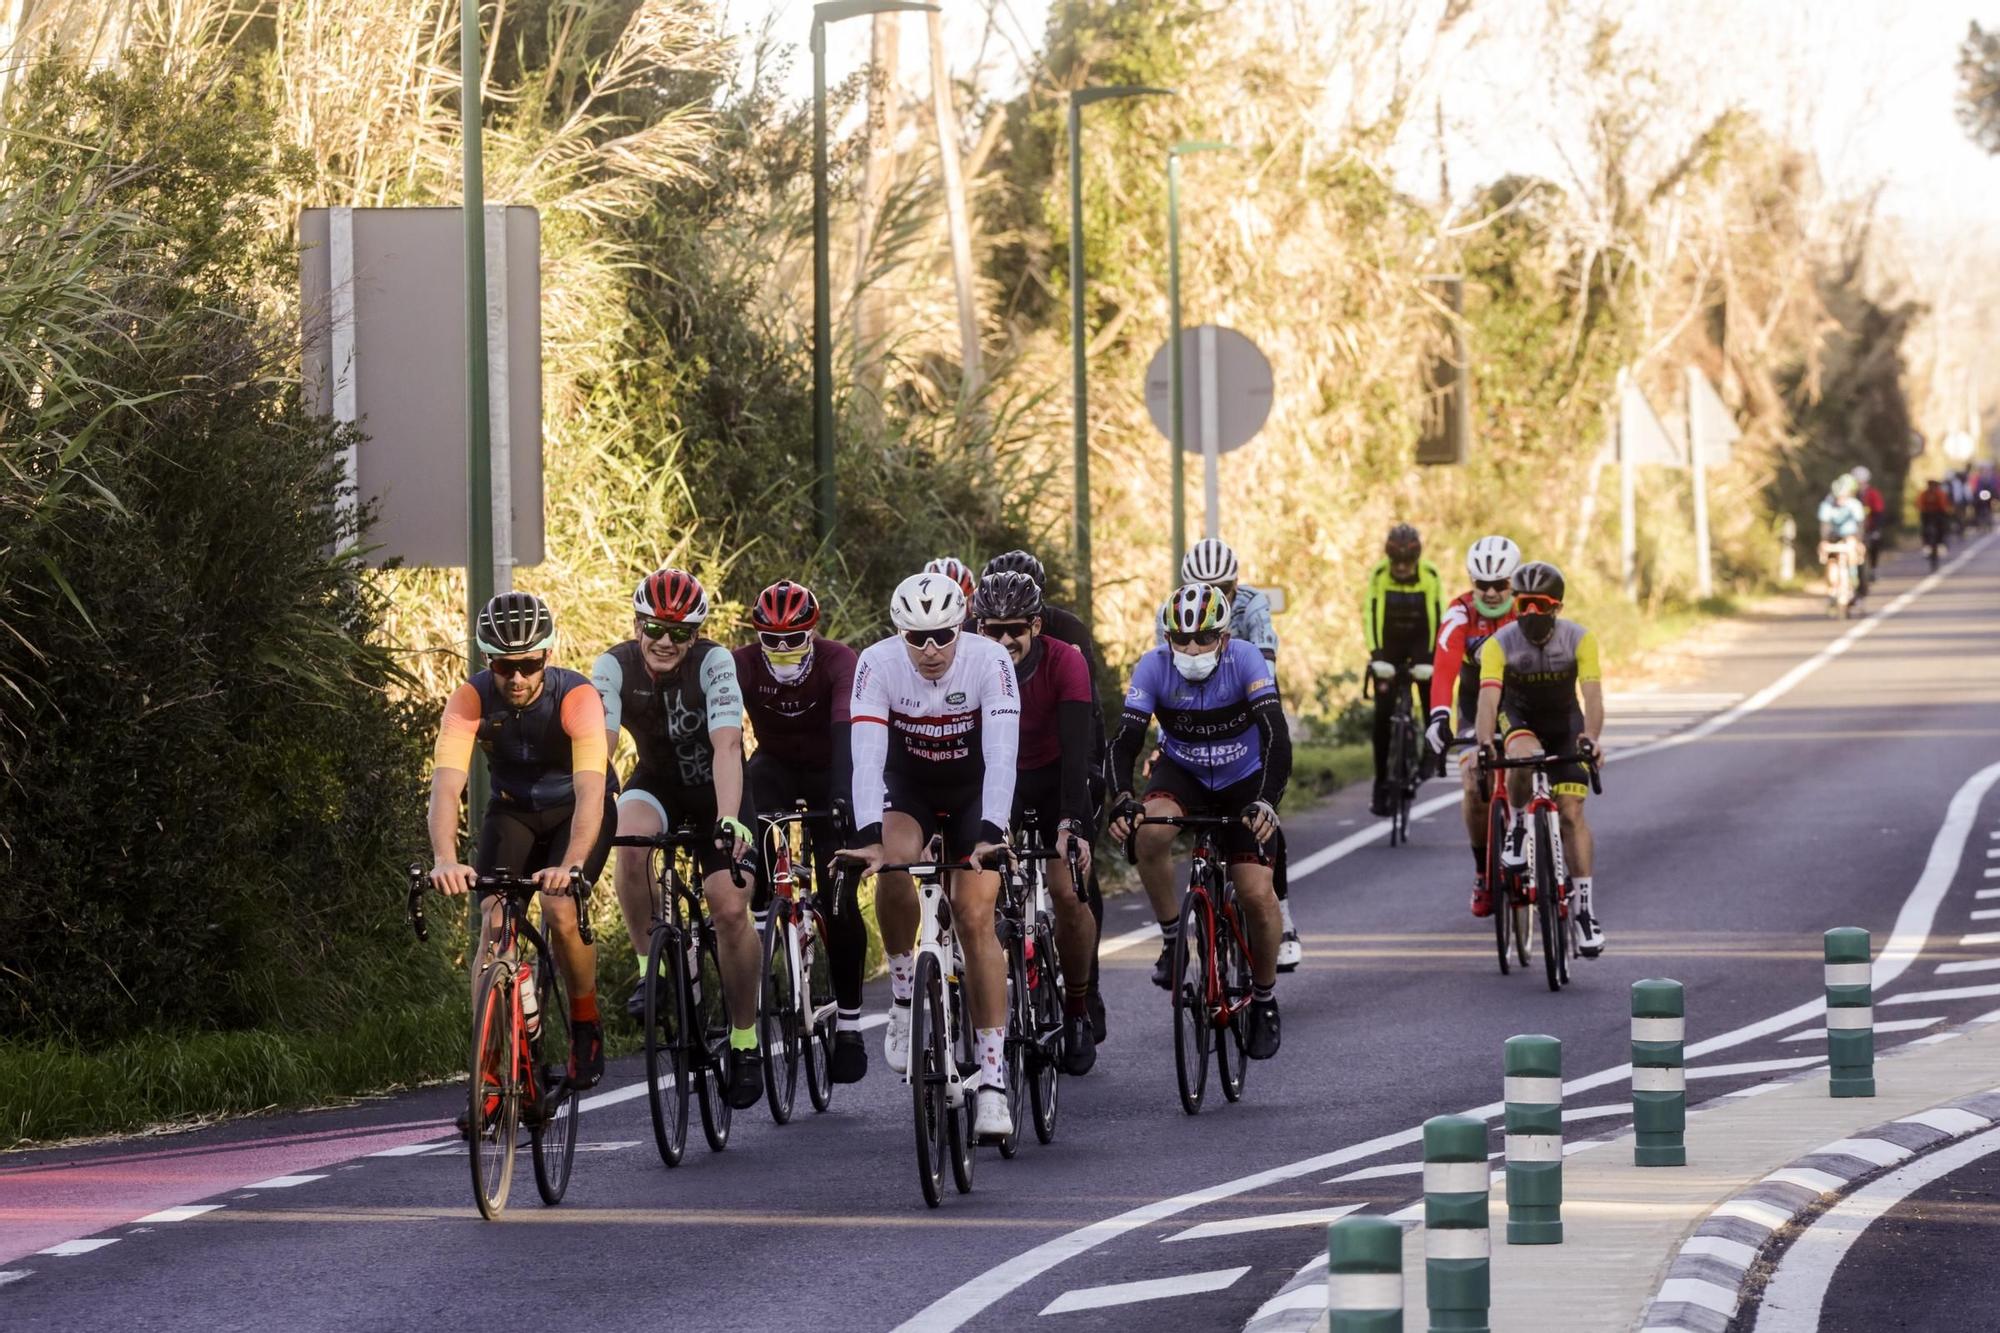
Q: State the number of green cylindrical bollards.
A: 5